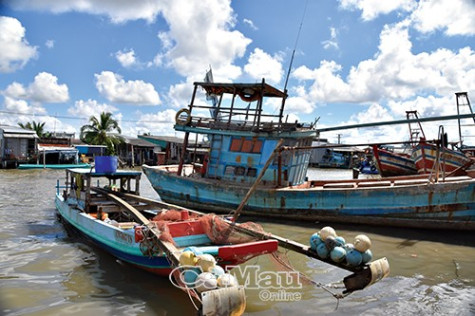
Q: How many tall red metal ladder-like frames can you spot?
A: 2